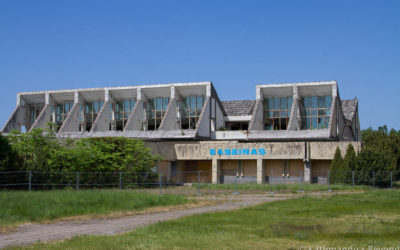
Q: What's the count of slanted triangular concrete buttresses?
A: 10